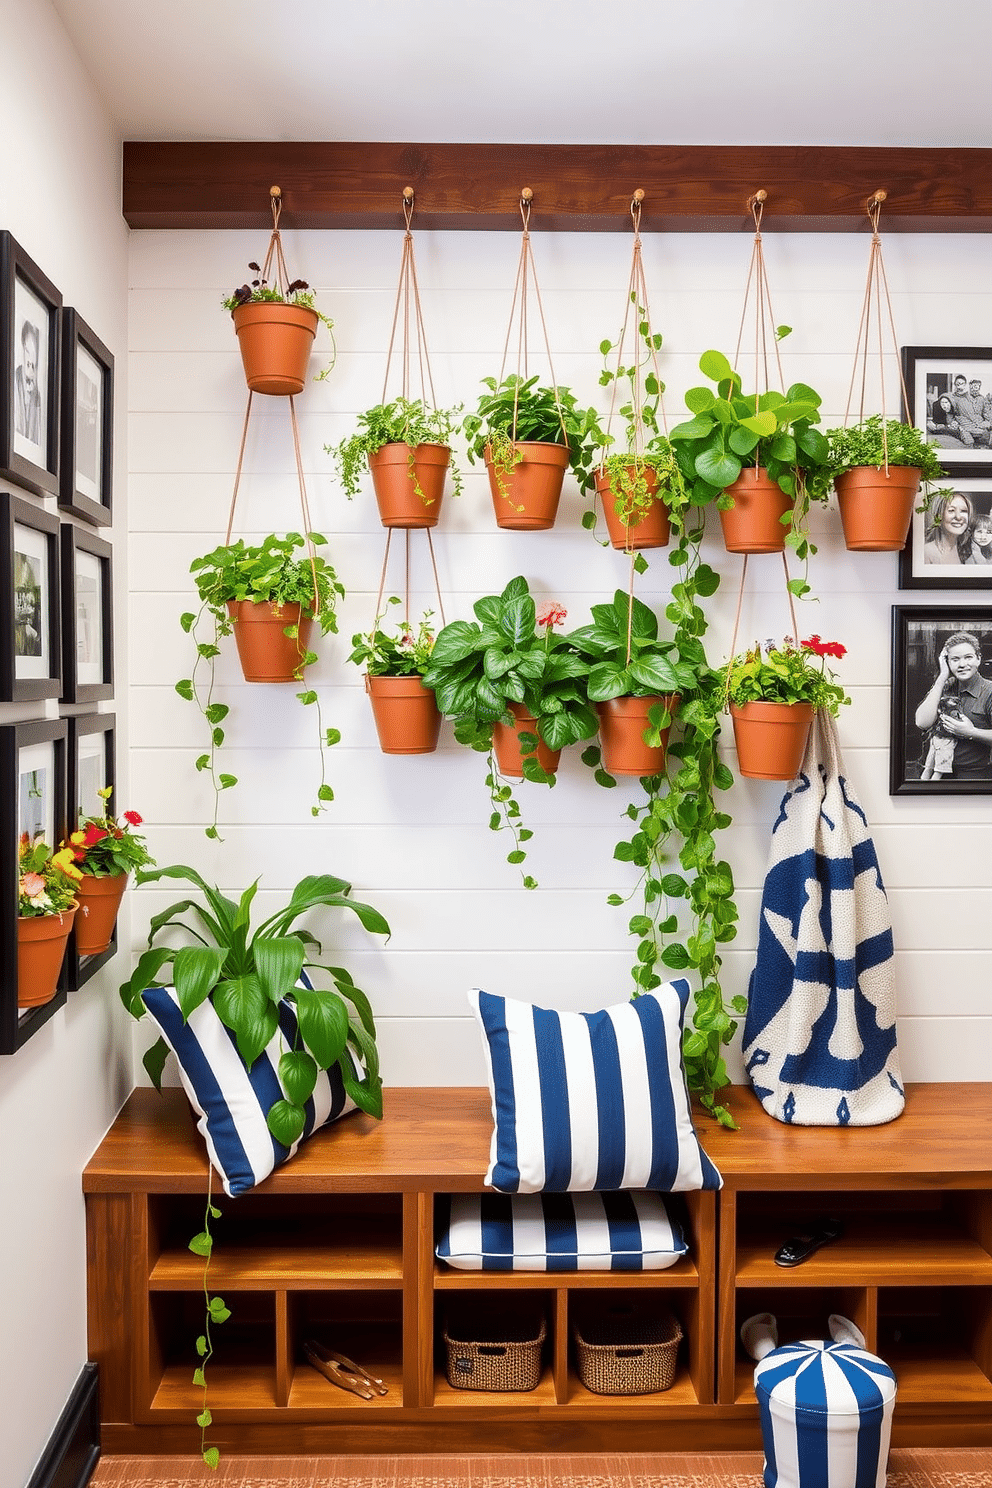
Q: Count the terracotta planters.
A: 13